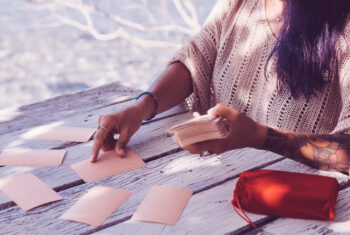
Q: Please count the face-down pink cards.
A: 6